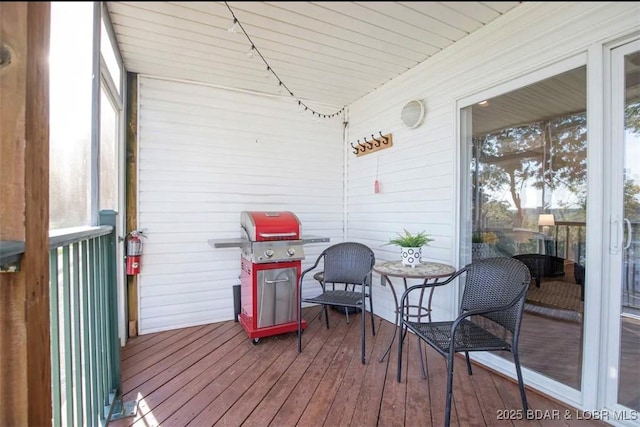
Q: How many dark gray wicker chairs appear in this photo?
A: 2